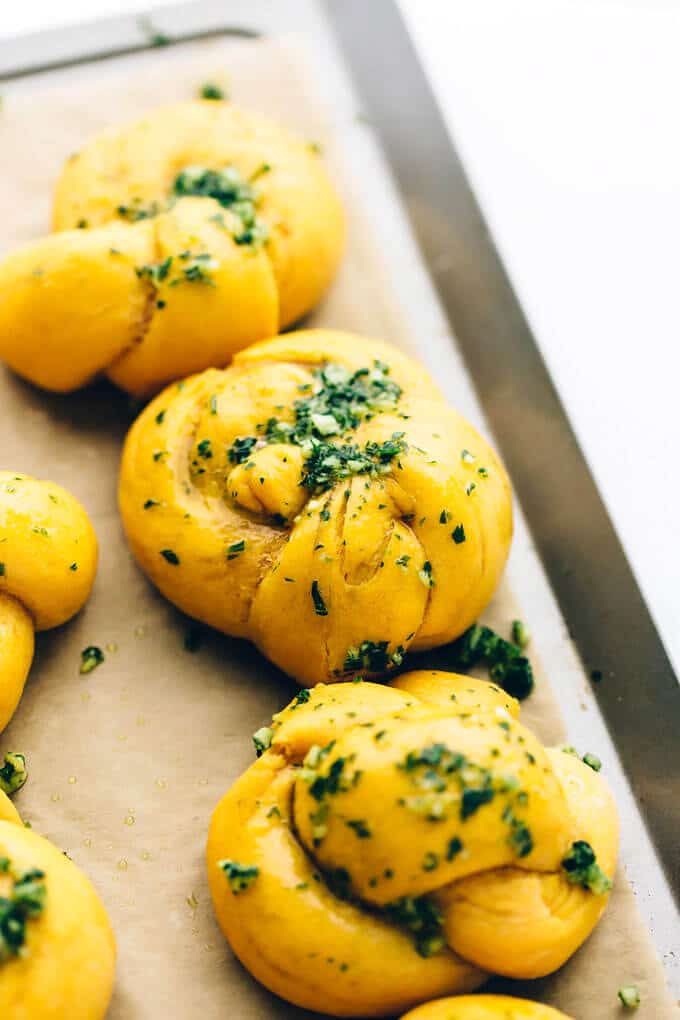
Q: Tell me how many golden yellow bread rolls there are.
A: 6